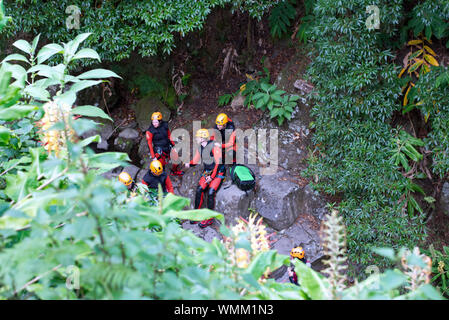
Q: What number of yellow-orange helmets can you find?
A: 6